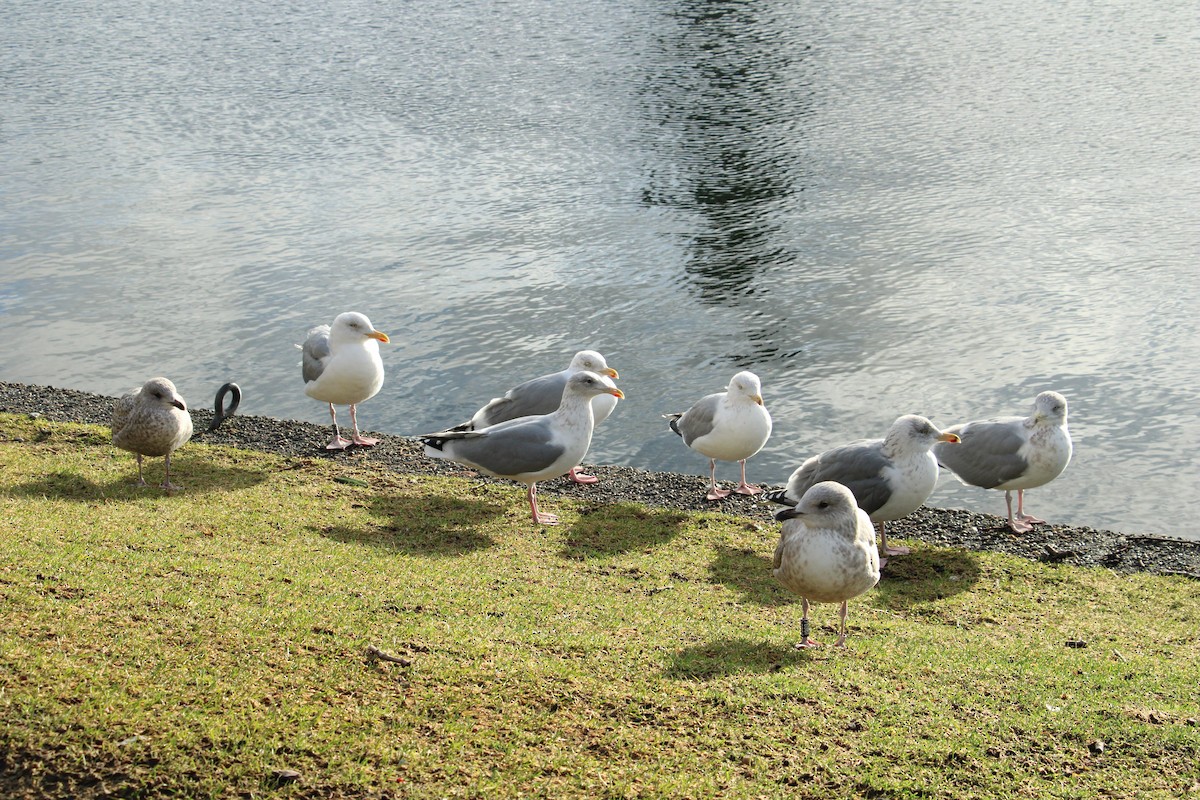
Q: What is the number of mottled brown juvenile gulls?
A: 2